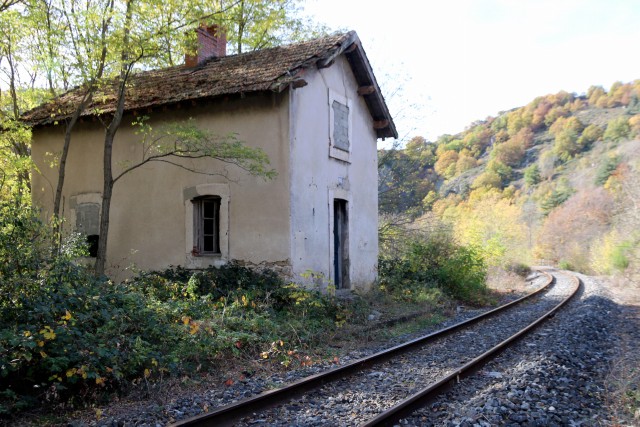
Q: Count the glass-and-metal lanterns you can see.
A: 0